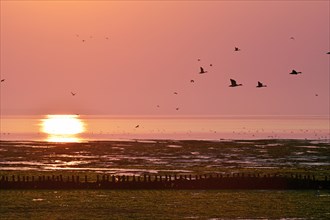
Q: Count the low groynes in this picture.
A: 1